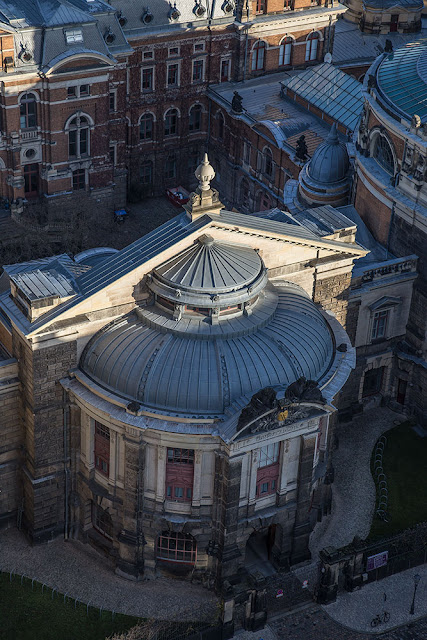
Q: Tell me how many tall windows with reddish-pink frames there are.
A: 3